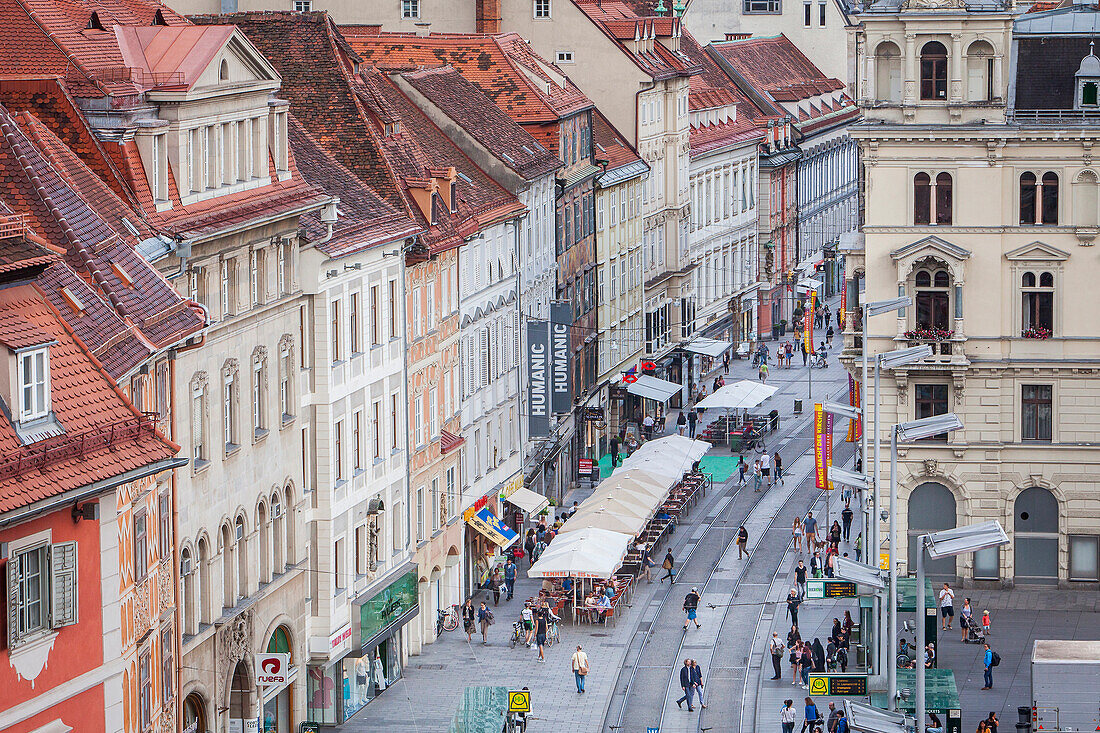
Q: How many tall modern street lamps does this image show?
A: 4